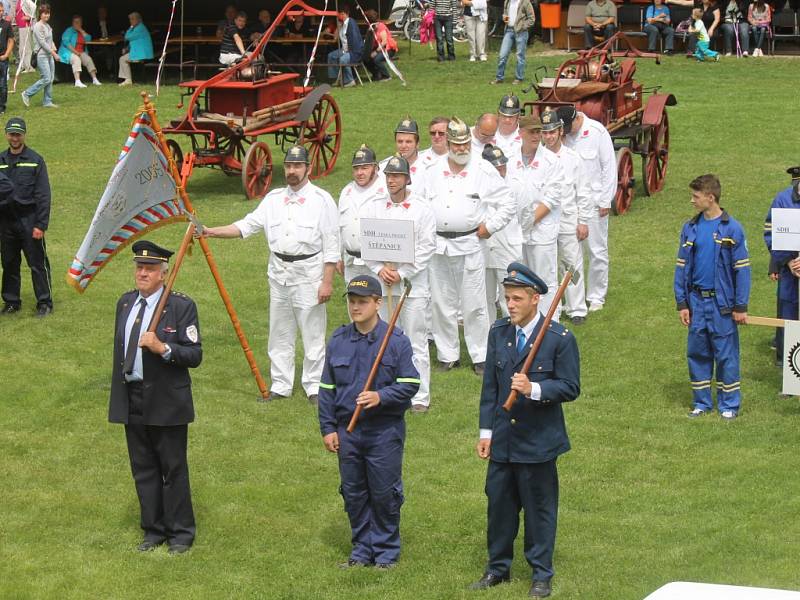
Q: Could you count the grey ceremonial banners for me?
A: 1